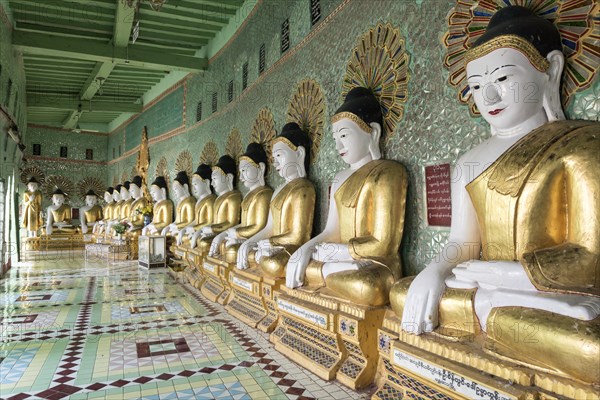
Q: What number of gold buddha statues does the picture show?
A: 15